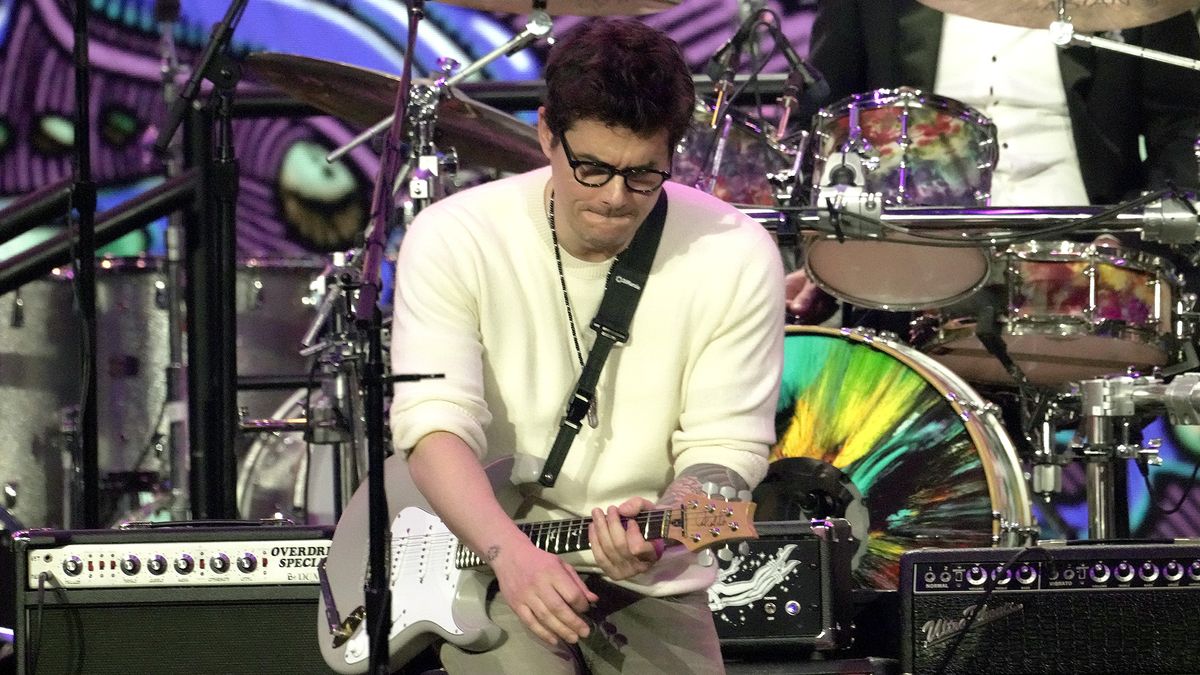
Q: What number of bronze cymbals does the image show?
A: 3